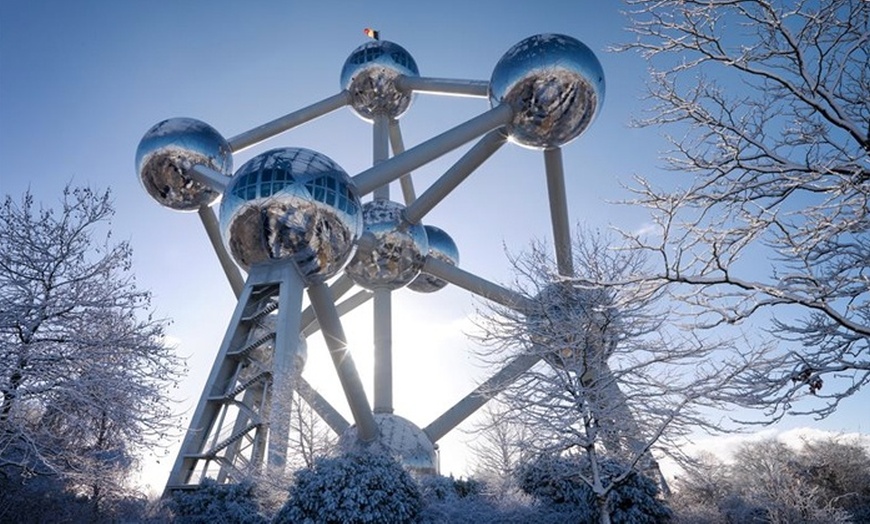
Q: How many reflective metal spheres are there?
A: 9